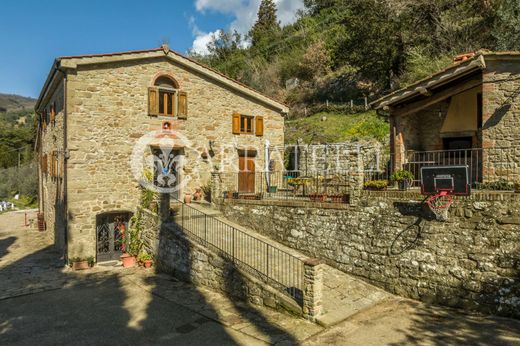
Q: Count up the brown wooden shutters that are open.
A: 4